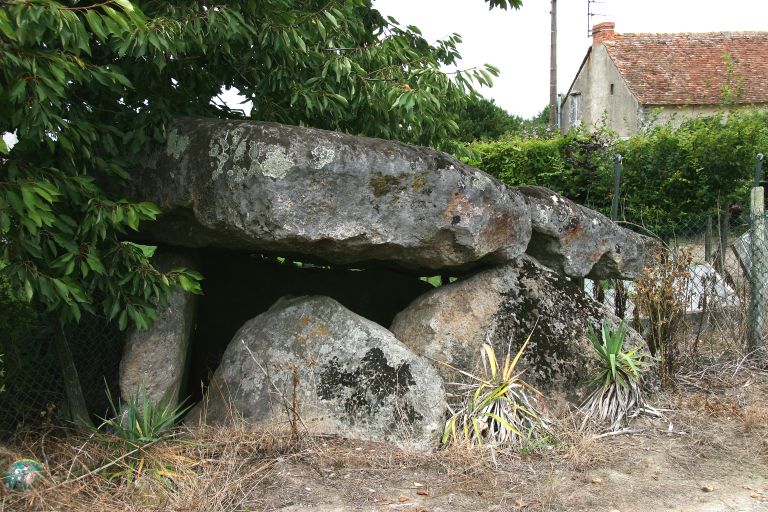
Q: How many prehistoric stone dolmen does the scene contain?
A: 1